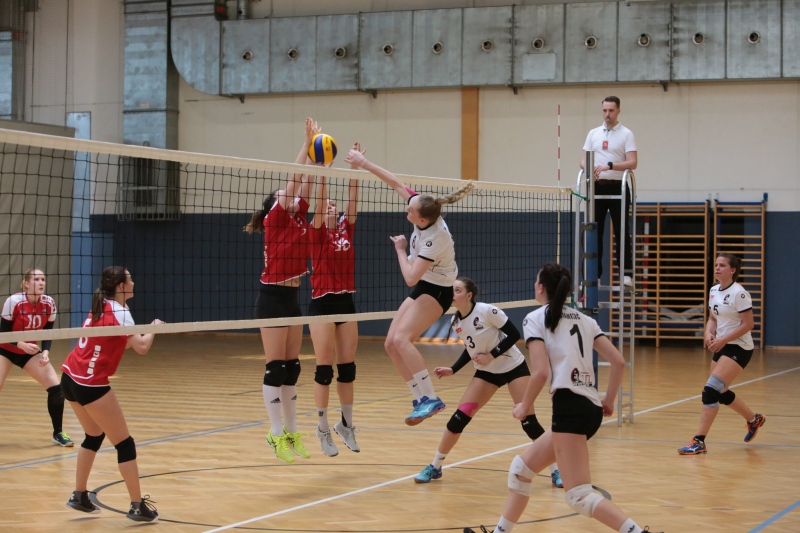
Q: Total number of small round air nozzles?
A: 11